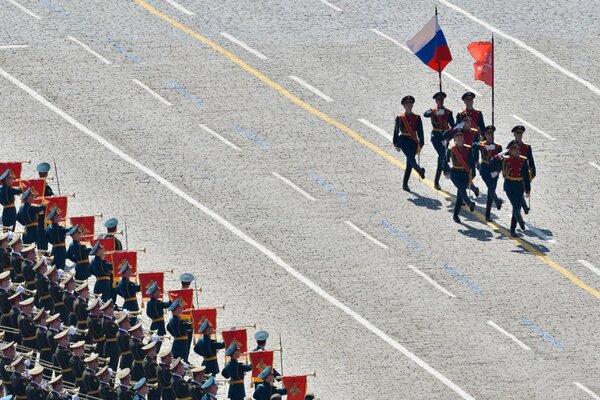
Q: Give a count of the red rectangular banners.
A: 12